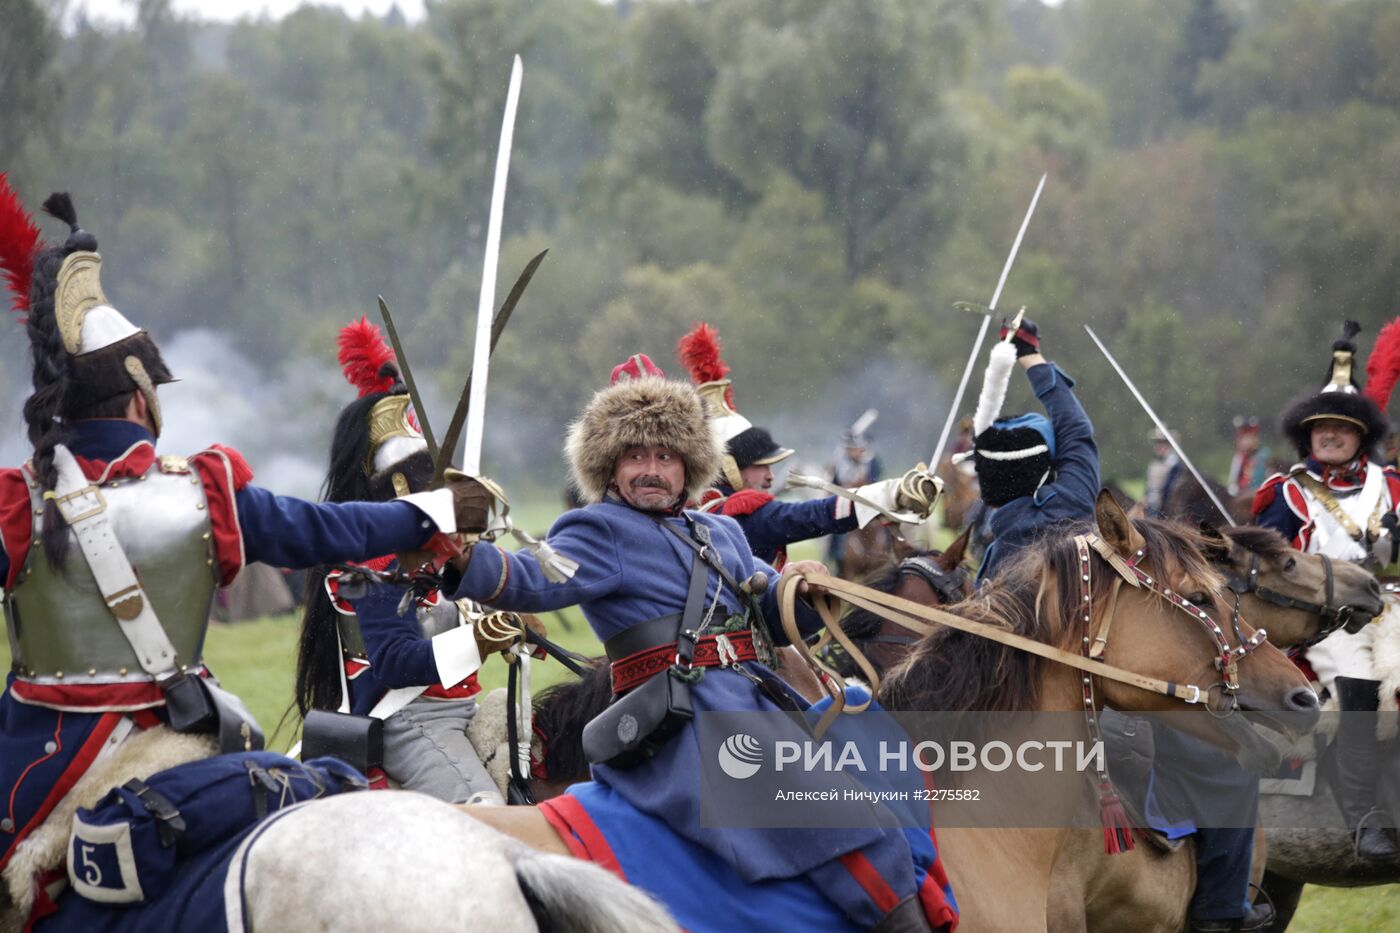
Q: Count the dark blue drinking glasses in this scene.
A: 0